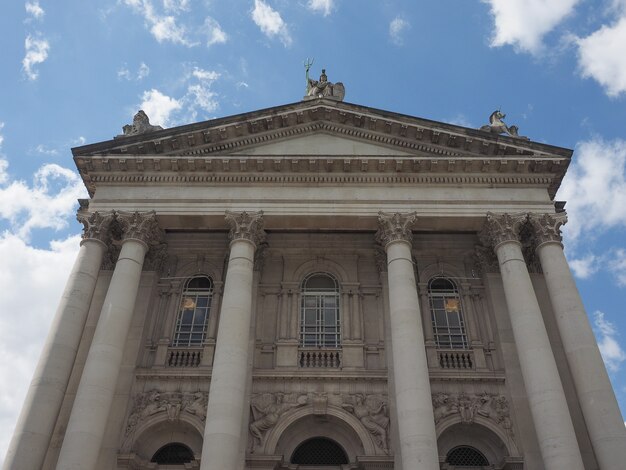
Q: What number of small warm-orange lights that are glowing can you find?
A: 2